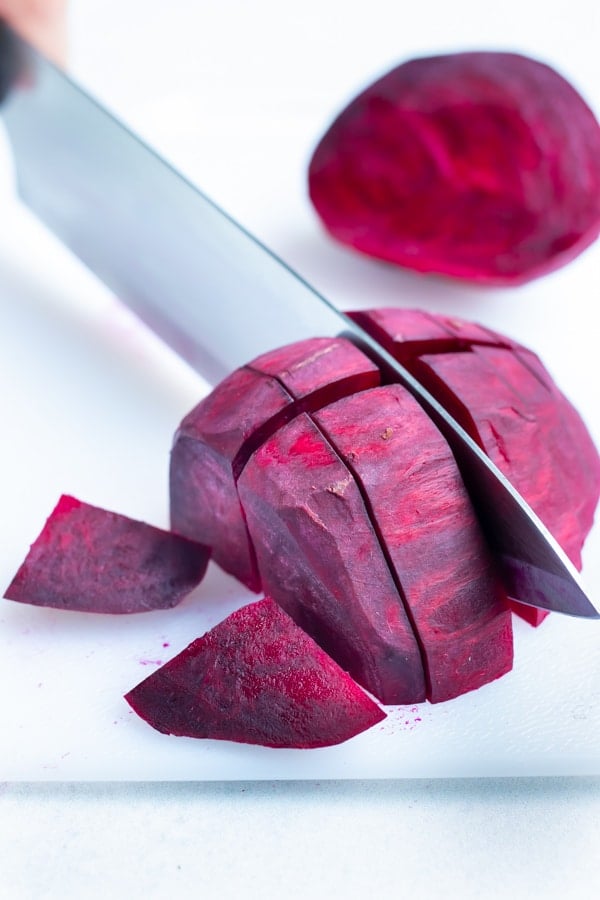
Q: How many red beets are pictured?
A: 2